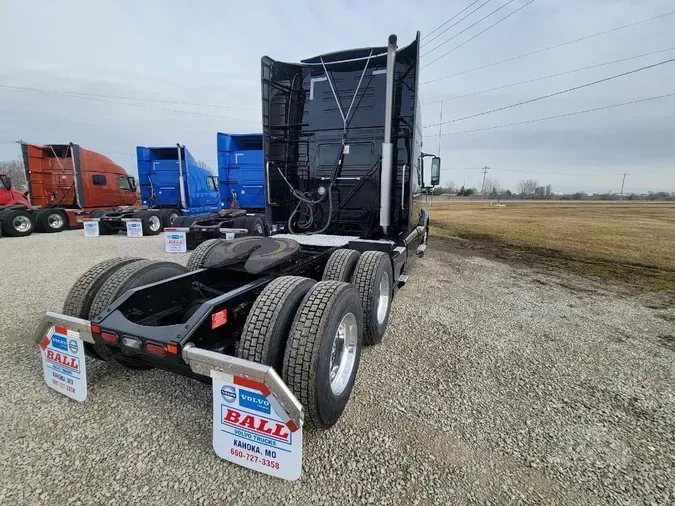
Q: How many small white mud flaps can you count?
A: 4